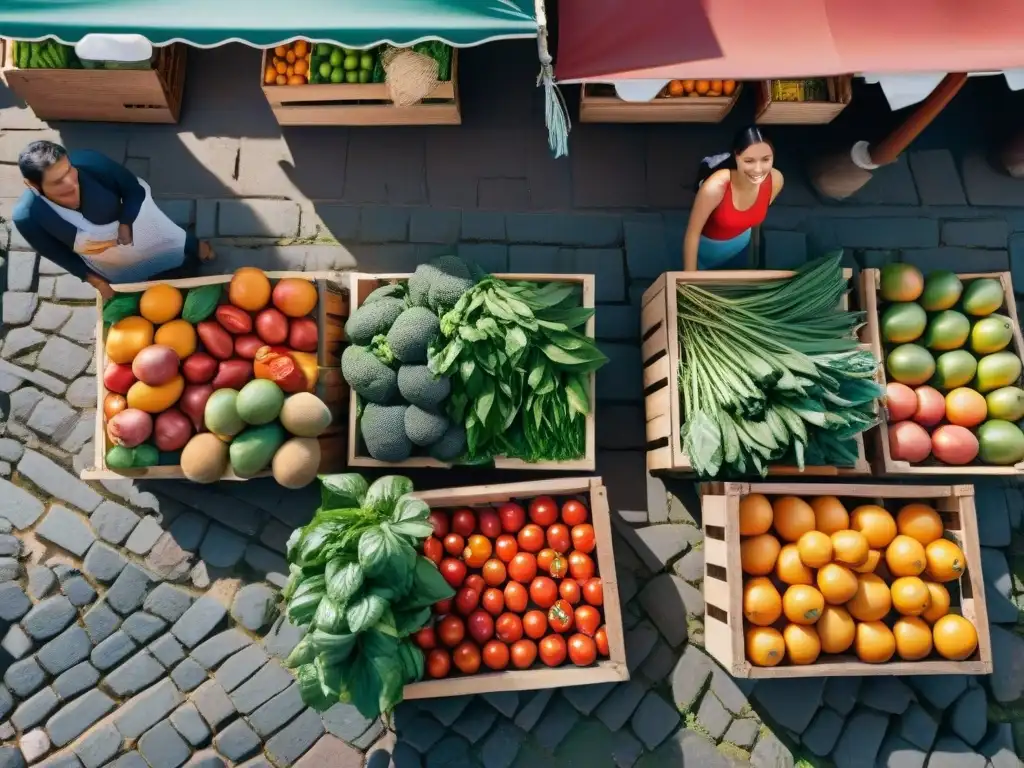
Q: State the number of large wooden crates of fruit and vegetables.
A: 6